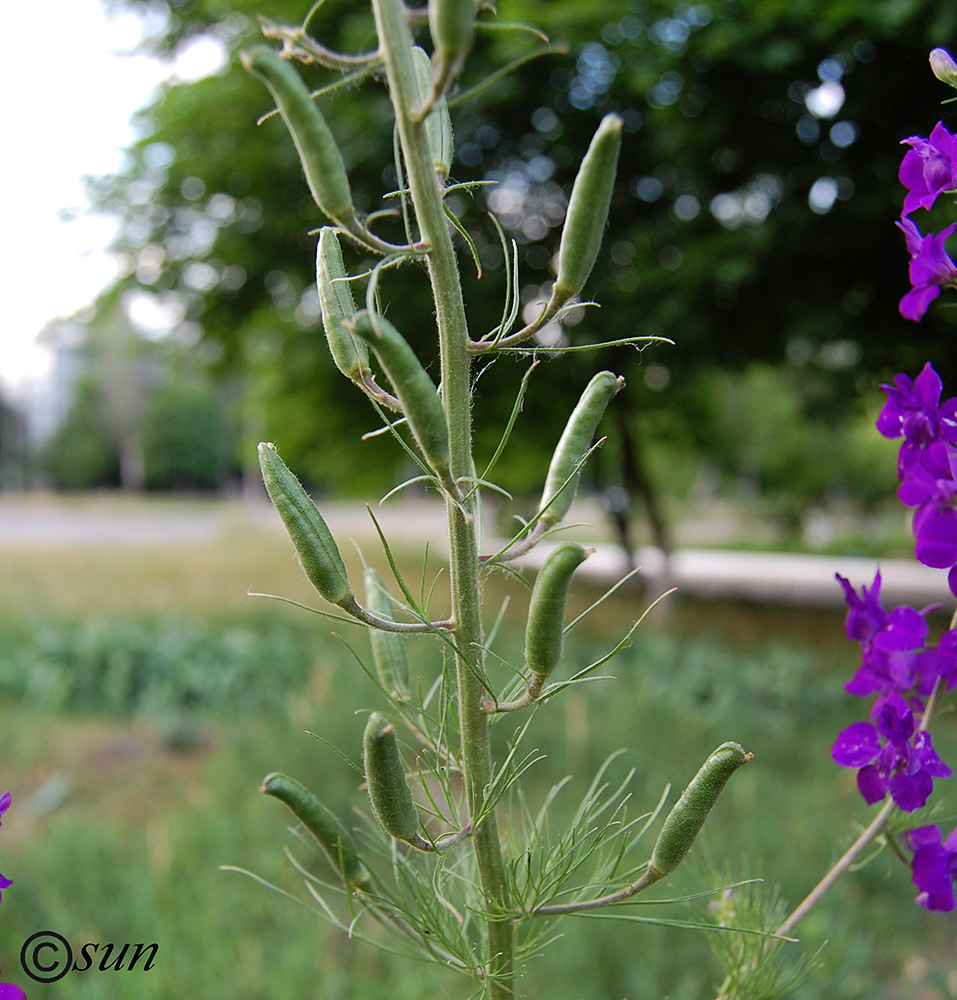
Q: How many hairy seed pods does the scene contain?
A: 13